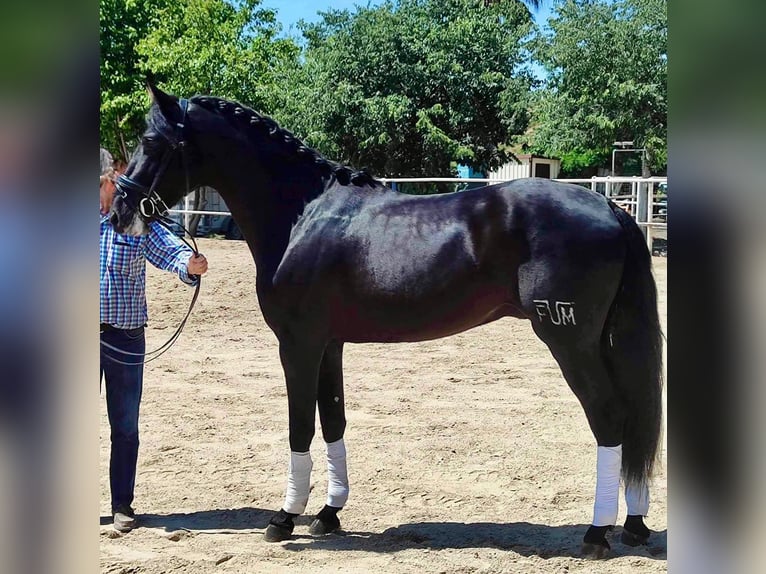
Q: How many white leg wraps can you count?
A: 4